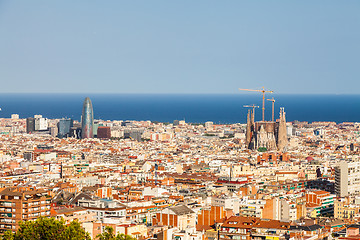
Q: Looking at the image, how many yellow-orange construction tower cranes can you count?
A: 3